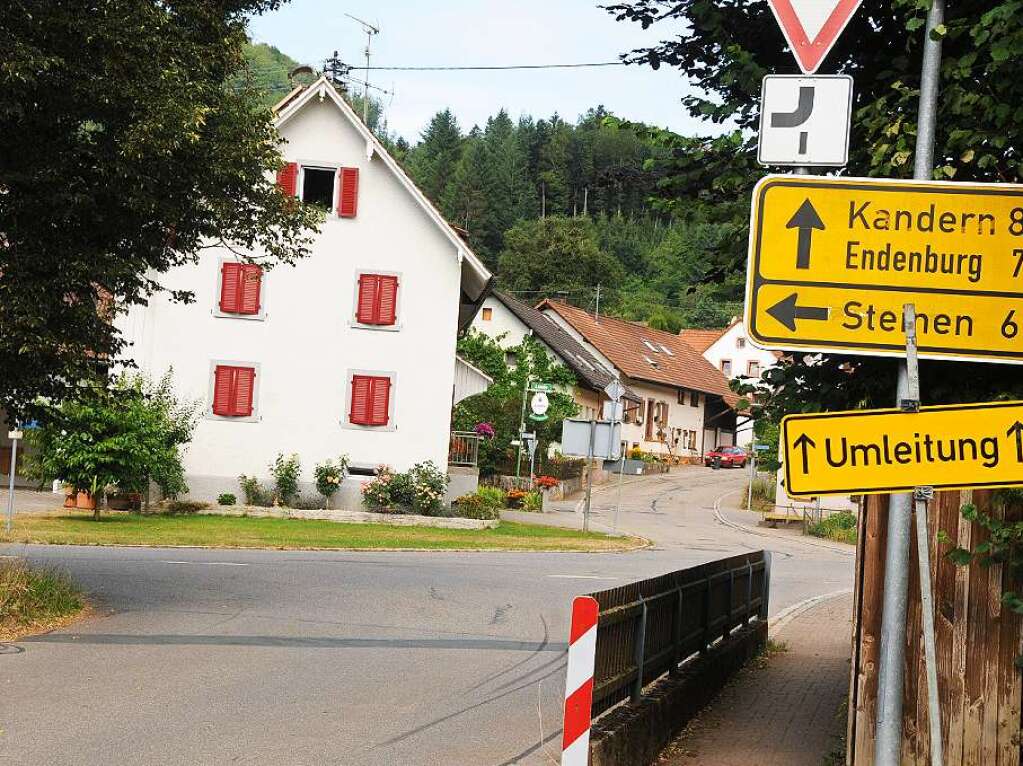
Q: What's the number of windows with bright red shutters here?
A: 5